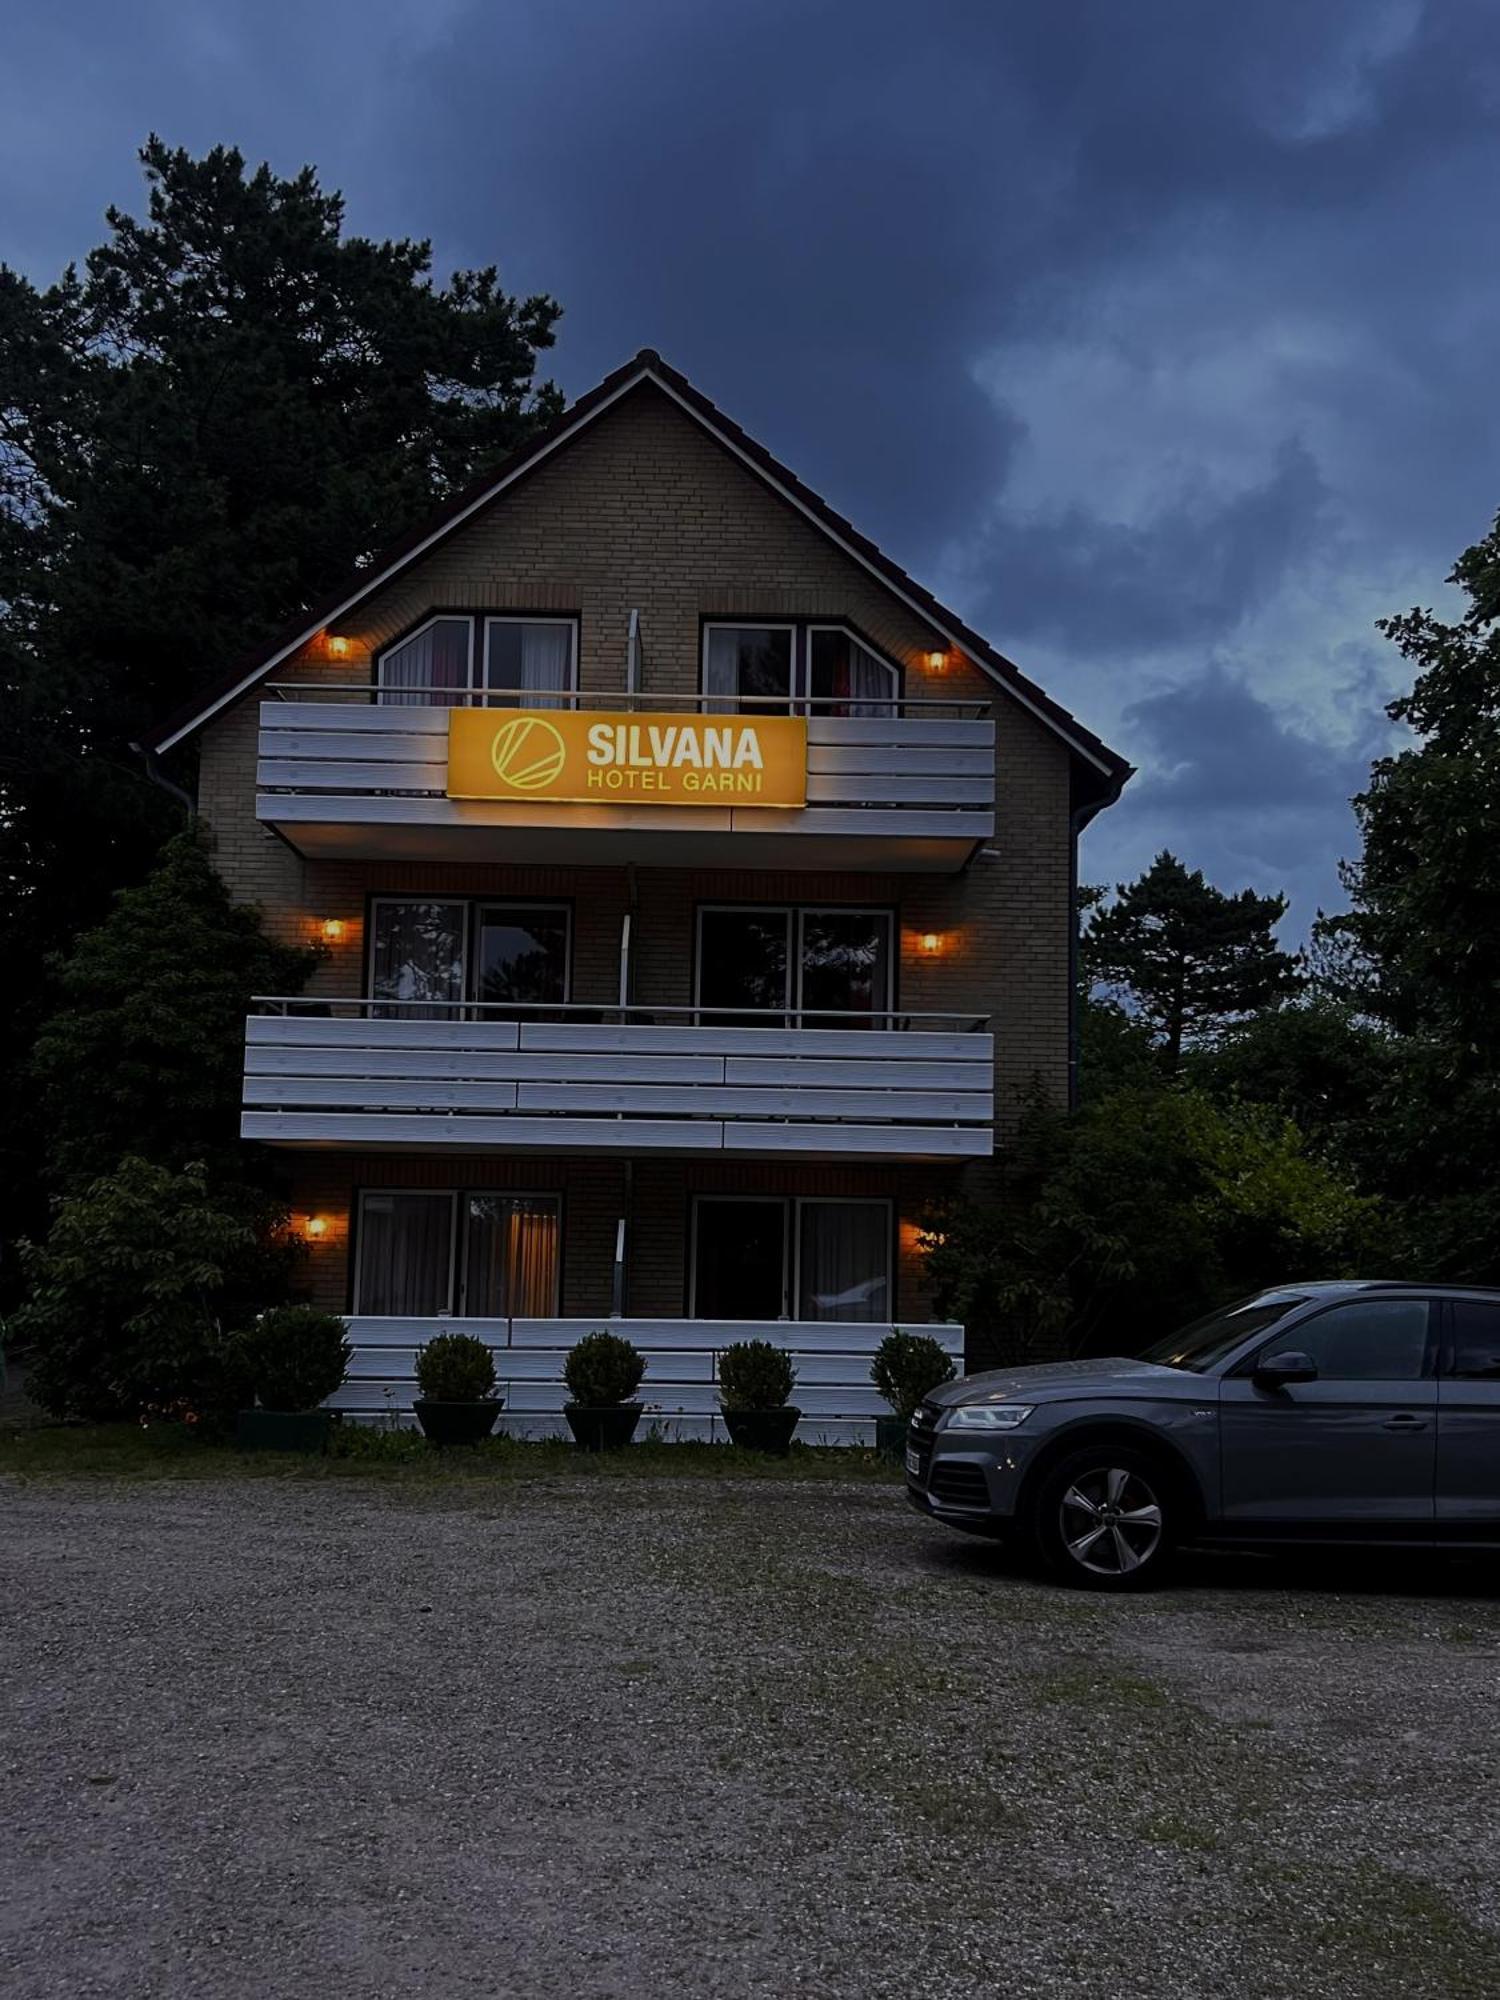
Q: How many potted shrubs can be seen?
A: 5